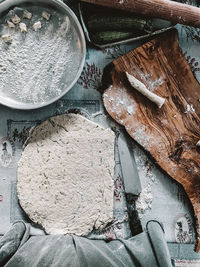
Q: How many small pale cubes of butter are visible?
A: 7